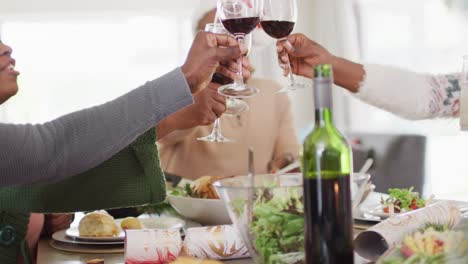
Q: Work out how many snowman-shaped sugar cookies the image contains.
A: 0